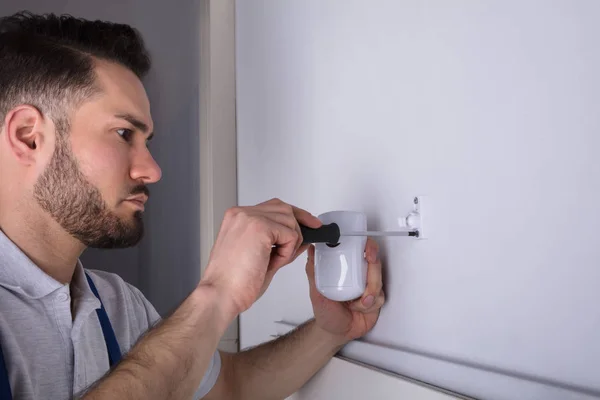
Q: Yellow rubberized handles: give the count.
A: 0